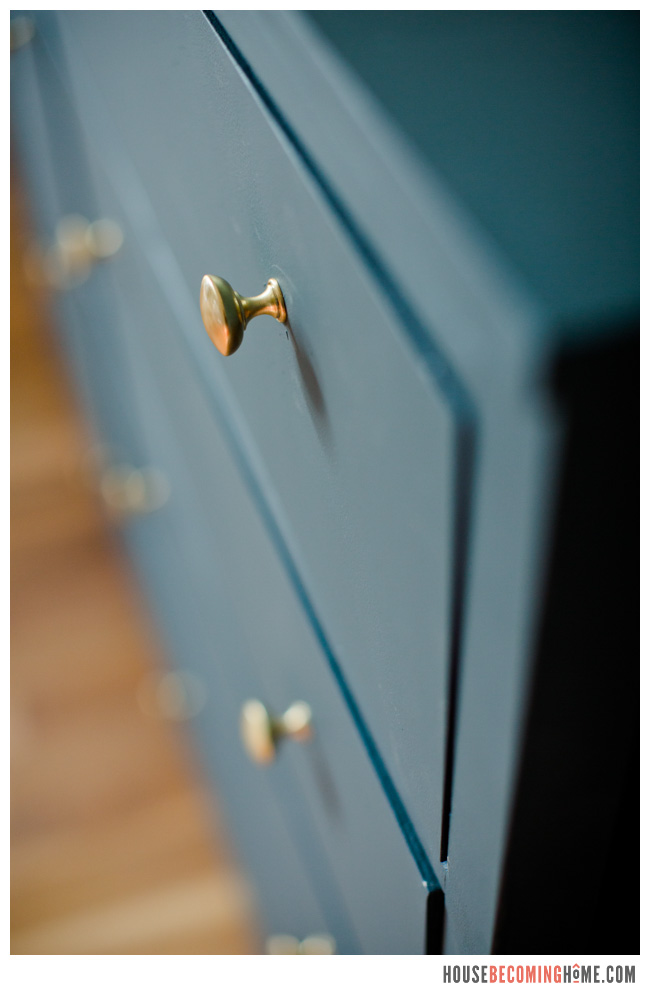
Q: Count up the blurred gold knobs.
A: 6